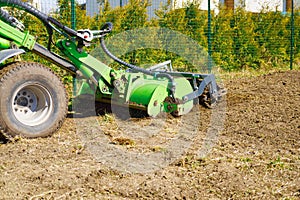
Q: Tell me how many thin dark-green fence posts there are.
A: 3